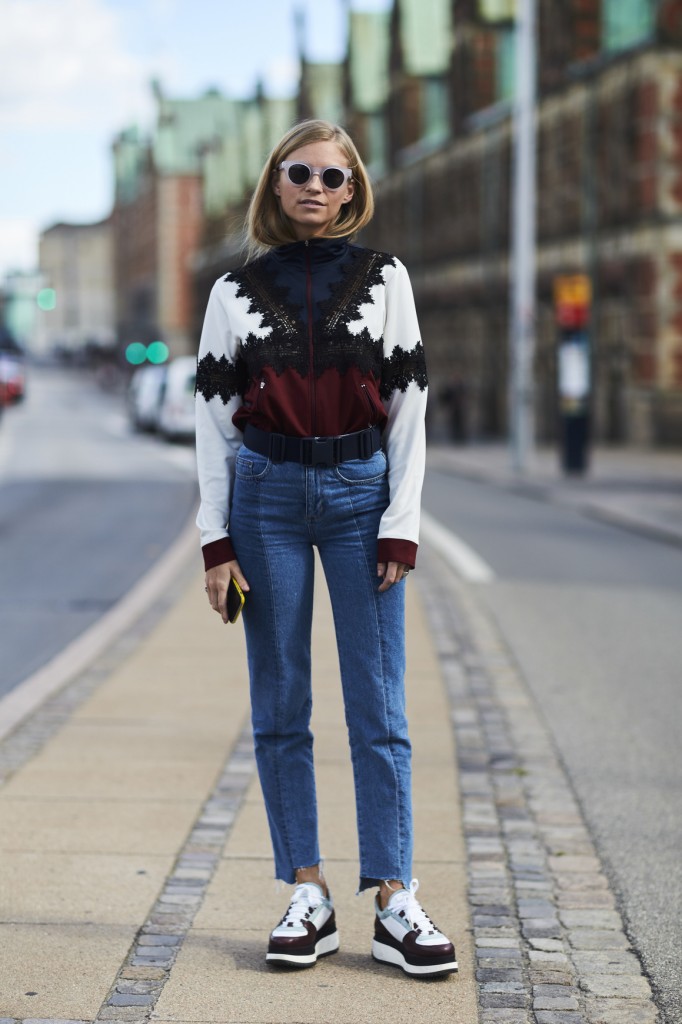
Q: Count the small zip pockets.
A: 2